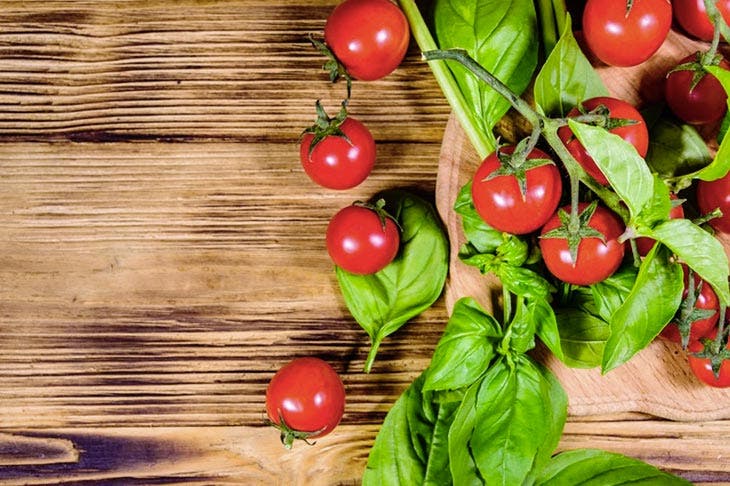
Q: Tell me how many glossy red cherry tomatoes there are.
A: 14